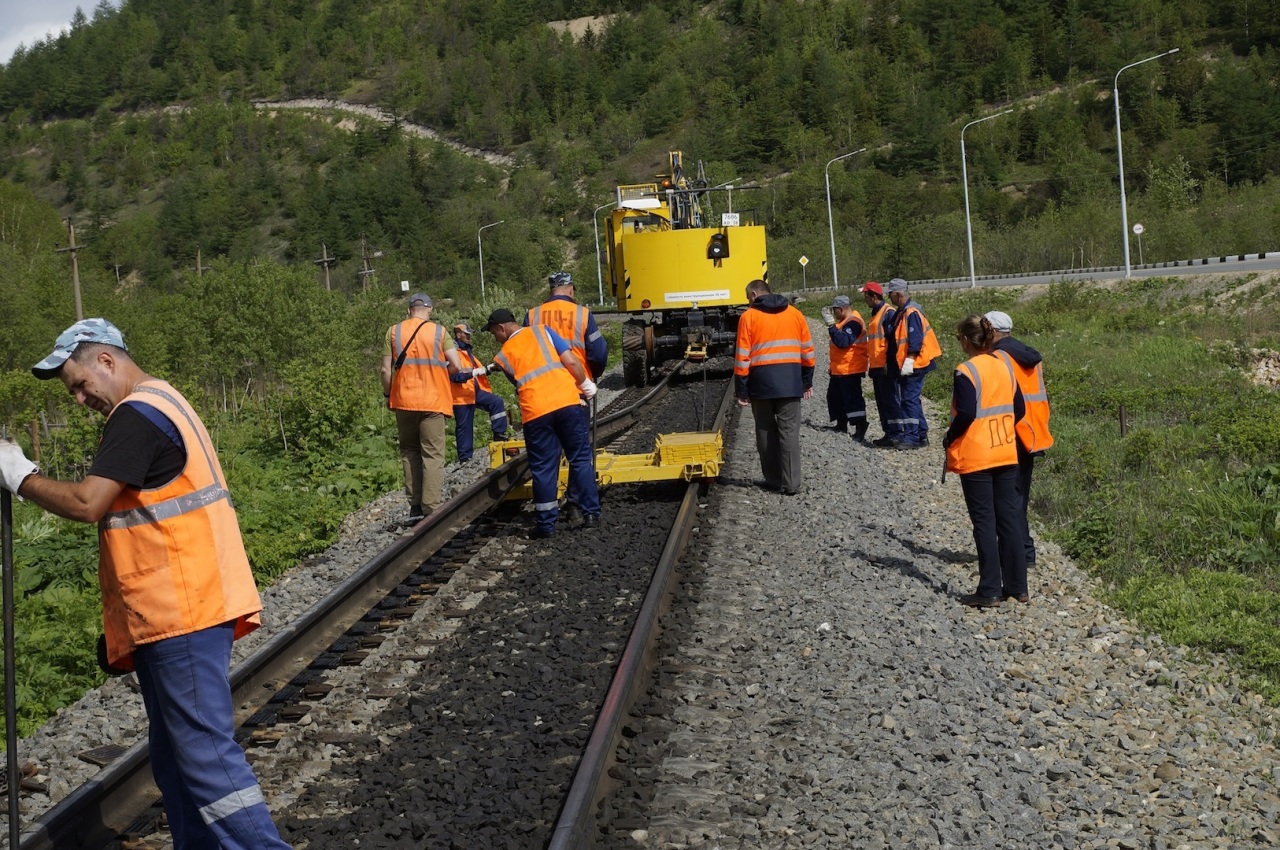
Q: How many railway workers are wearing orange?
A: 11